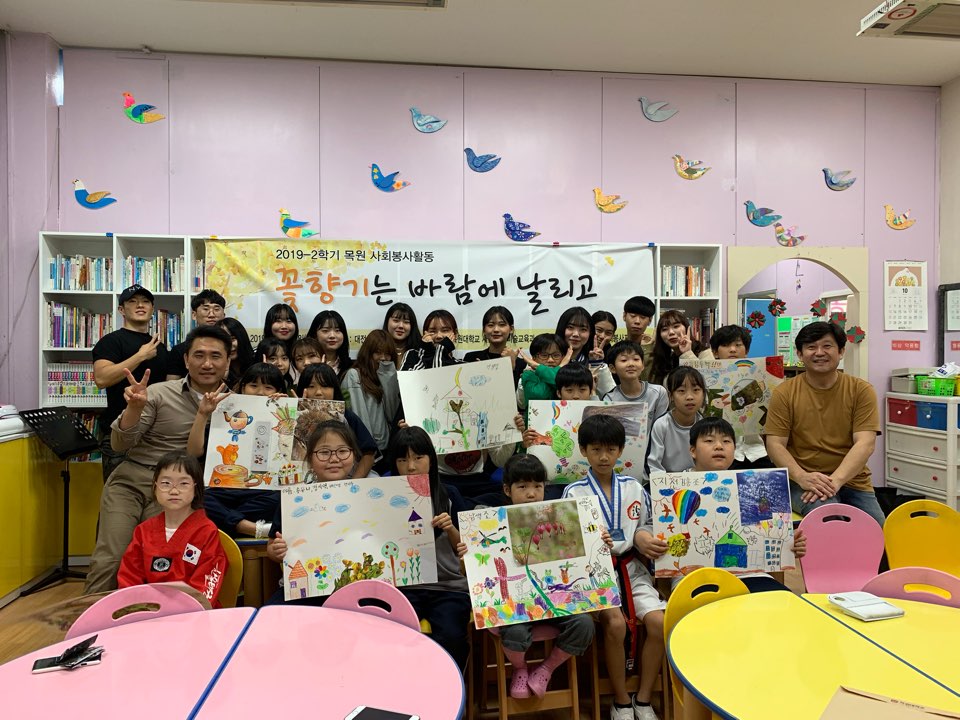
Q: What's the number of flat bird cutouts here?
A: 14